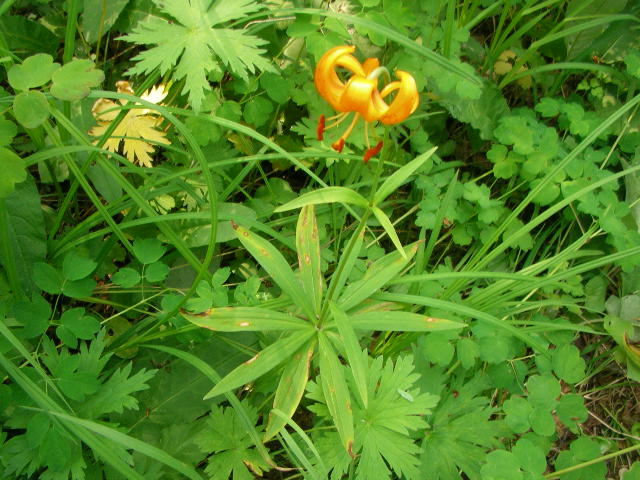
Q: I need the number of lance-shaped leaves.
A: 13